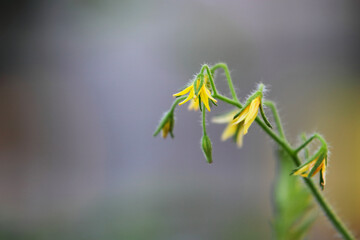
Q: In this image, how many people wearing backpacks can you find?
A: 0